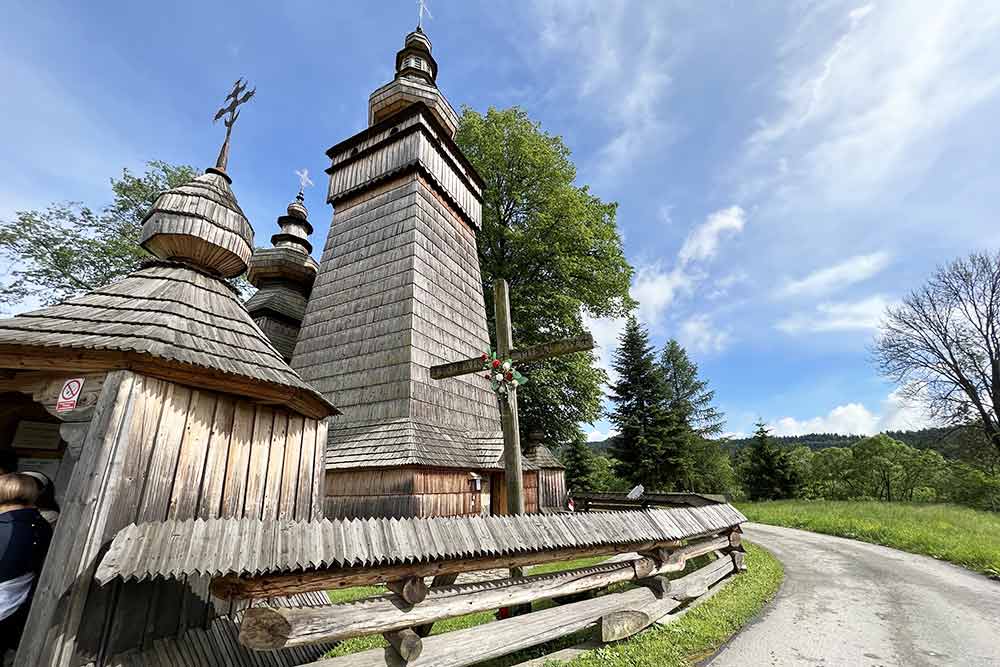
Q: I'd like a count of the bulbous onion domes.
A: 3